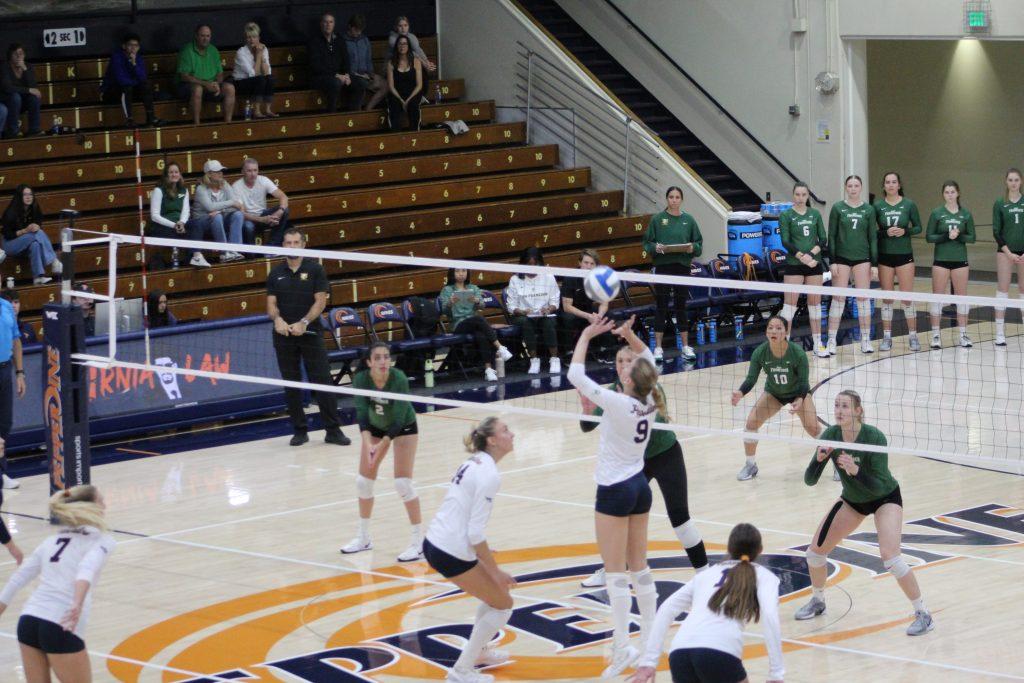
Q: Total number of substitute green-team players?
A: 5